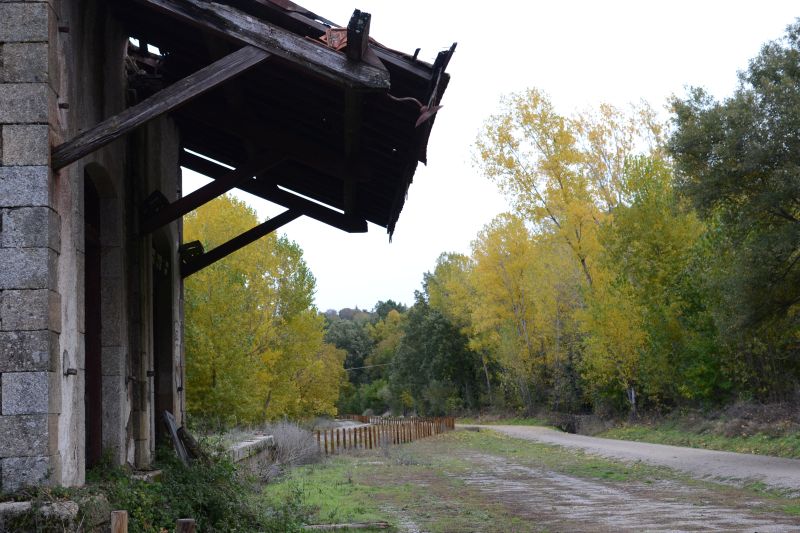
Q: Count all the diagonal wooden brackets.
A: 3